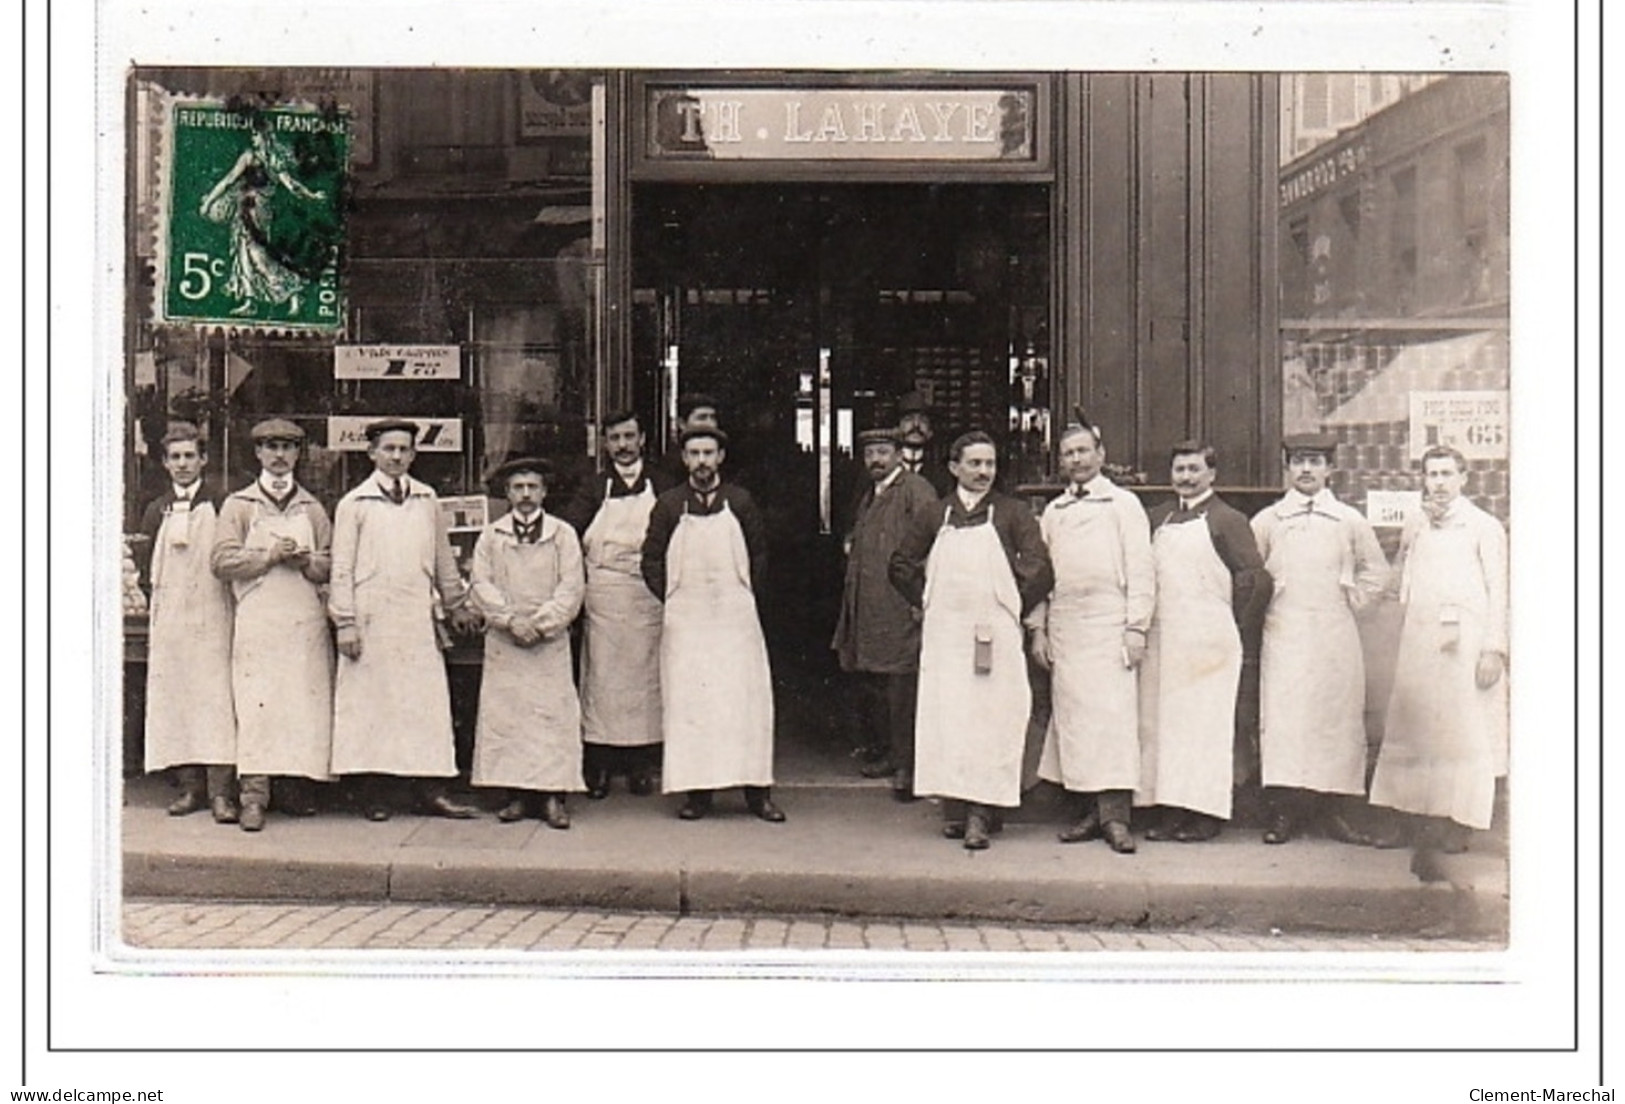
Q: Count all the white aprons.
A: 11